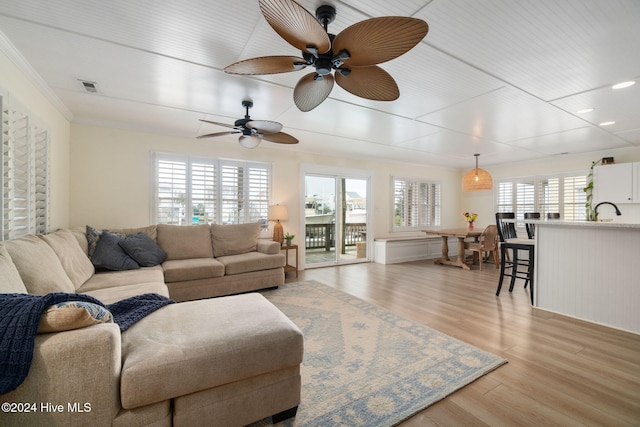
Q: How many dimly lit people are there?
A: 0